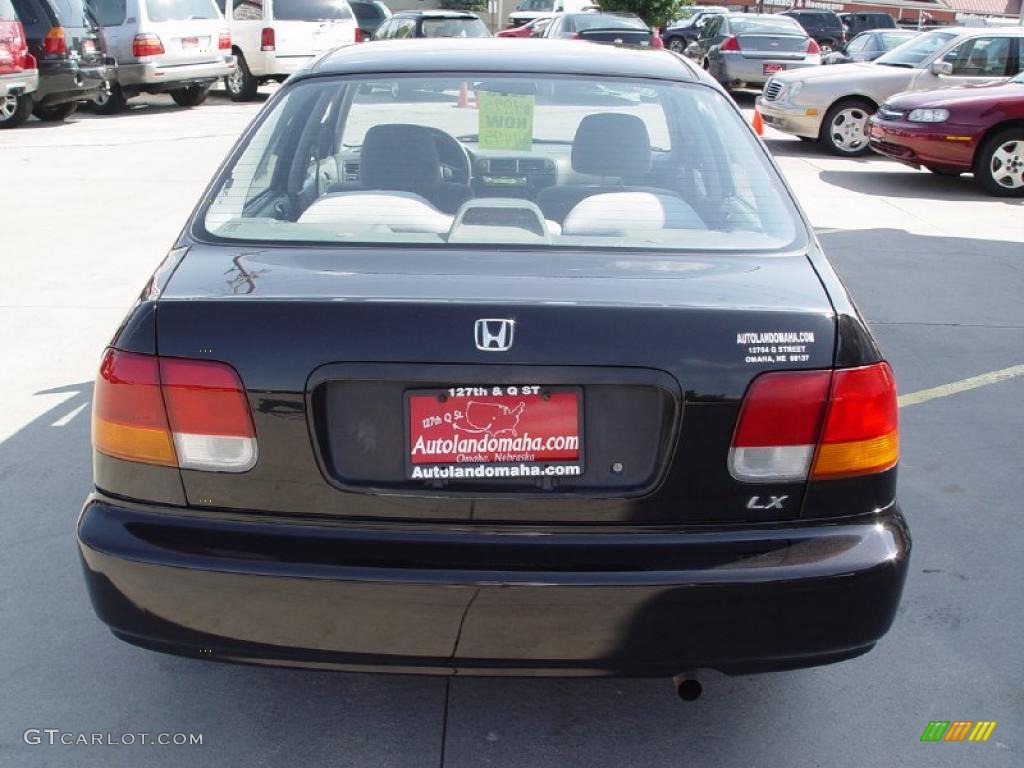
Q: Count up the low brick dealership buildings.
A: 1